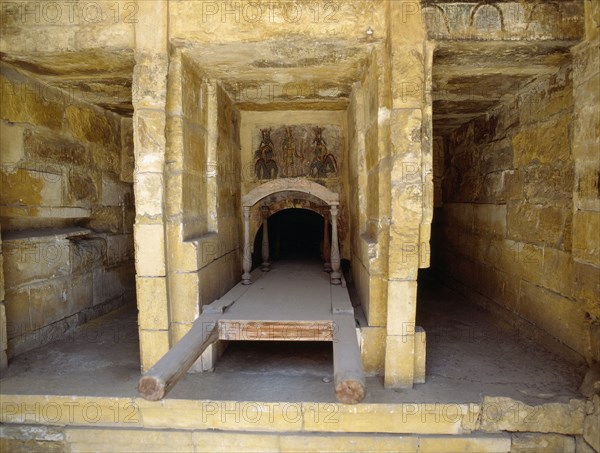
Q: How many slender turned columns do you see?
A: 4